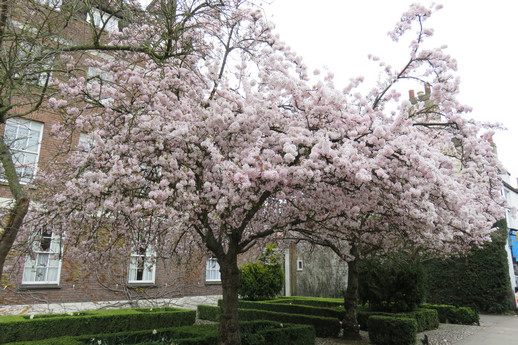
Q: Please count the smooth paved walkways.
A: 1